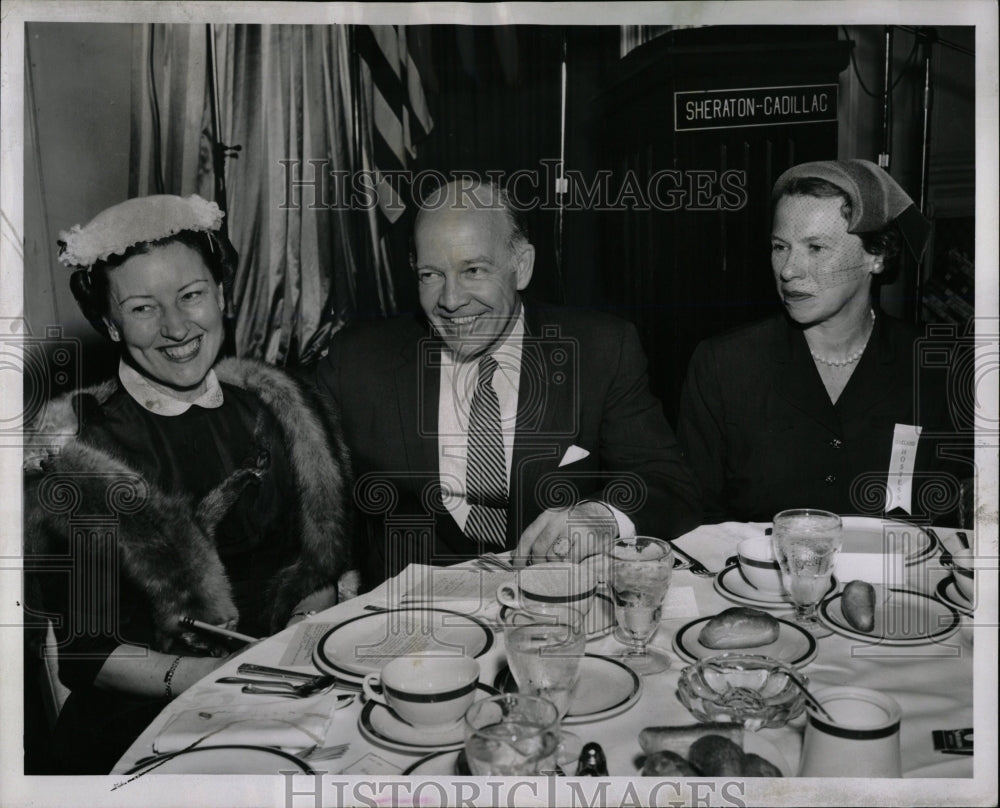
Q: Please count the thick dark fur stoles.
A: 1